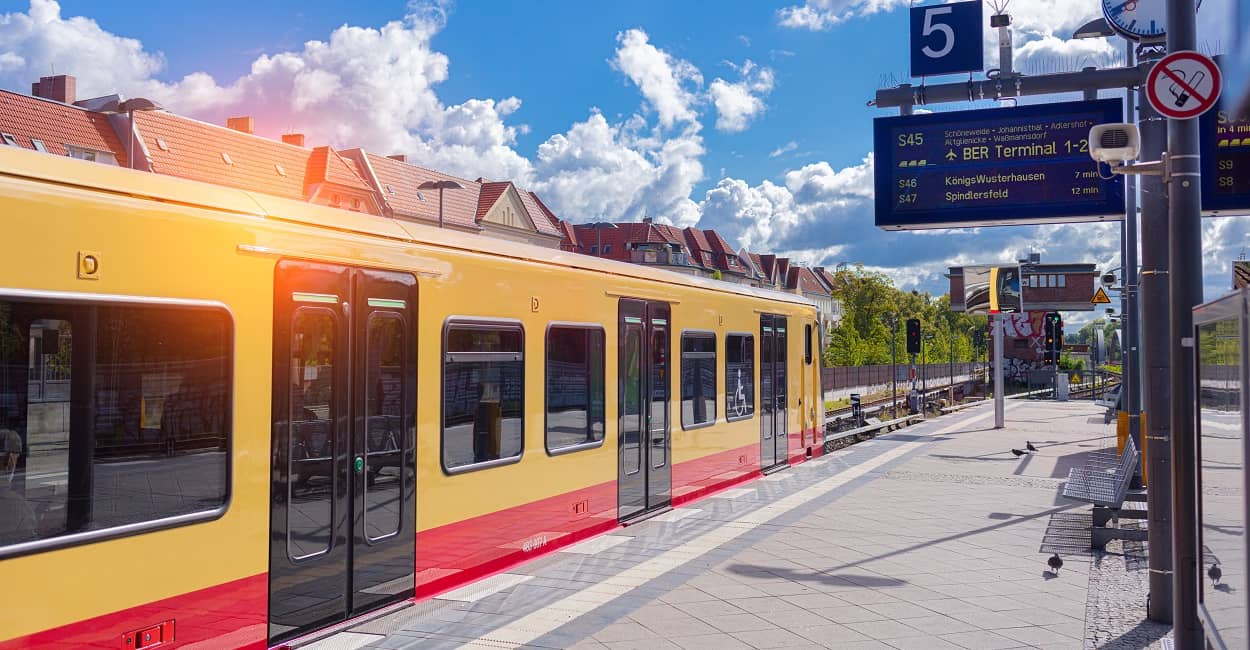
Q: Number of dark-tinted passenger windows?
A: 5